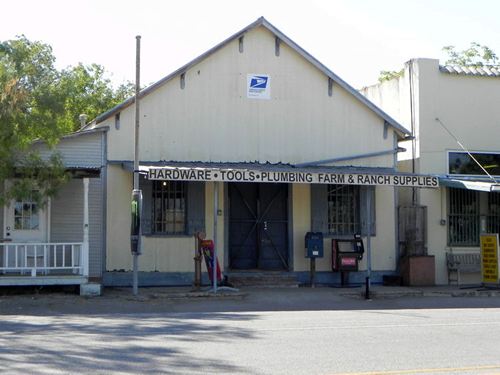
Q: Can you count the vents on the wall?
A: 6